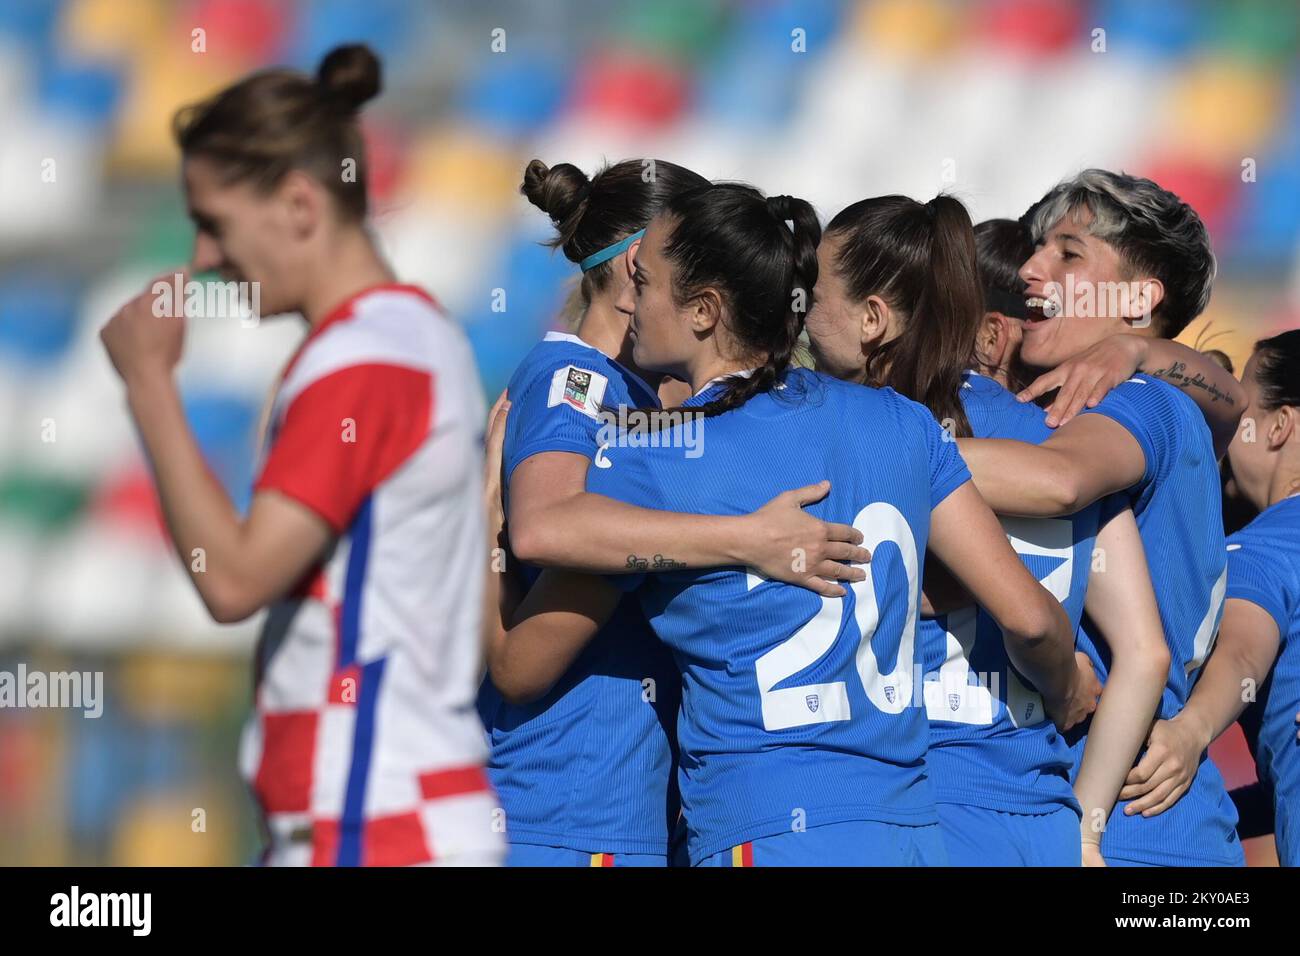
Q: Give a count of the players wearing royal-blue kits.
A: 6